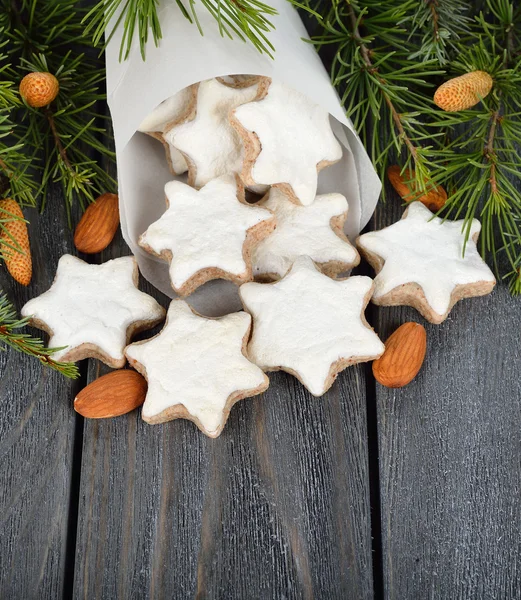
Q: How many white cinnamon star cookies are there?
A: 9